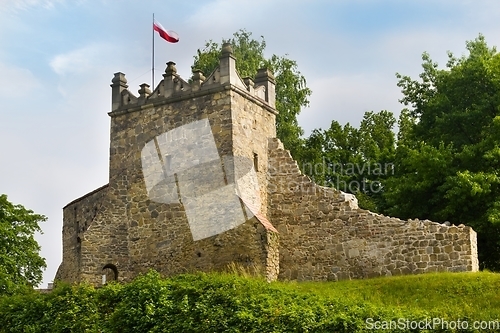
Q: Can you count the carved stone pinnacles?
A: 7